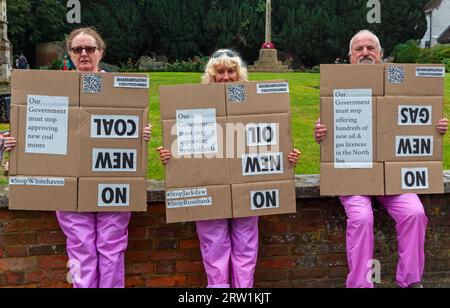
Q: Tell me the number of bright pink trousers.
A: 3